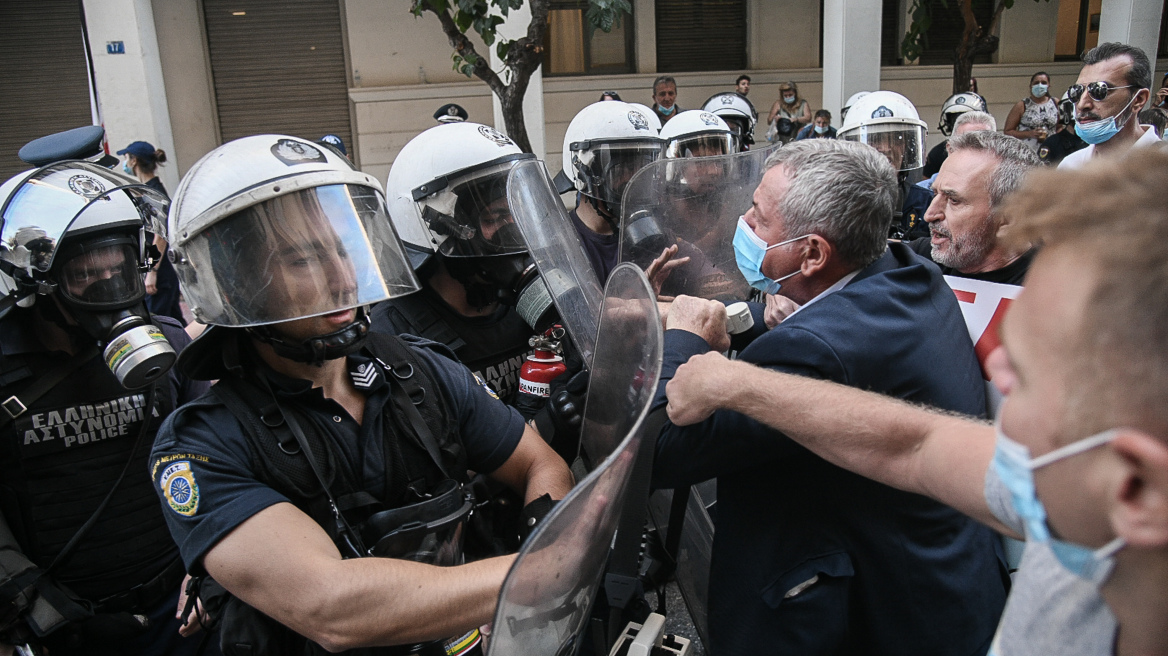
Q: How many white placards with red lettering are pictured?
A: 1